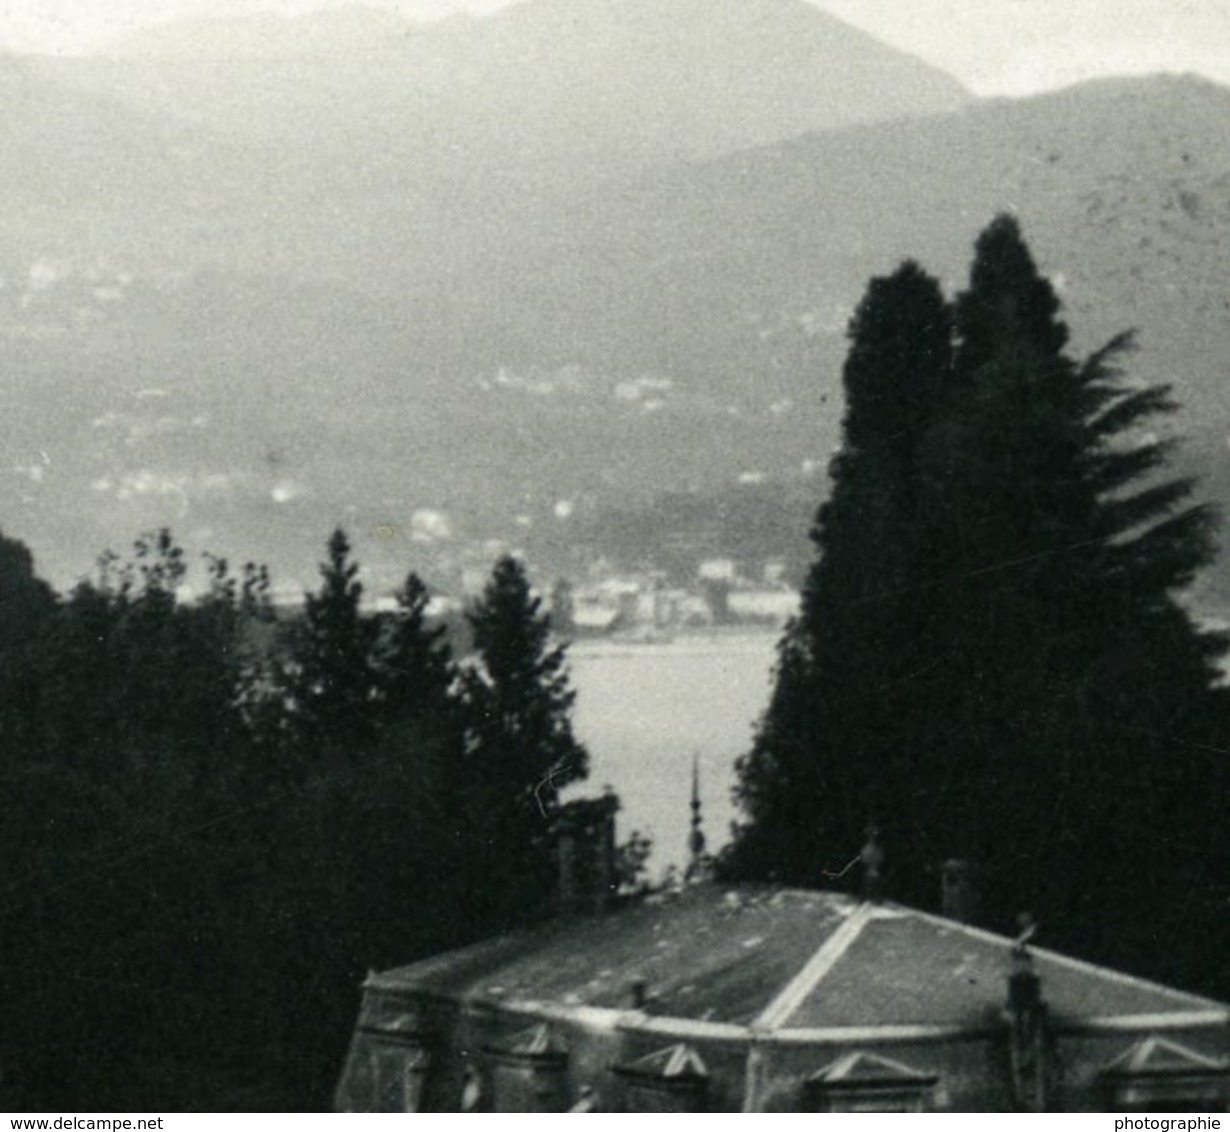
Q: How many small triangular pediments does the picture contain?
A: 5